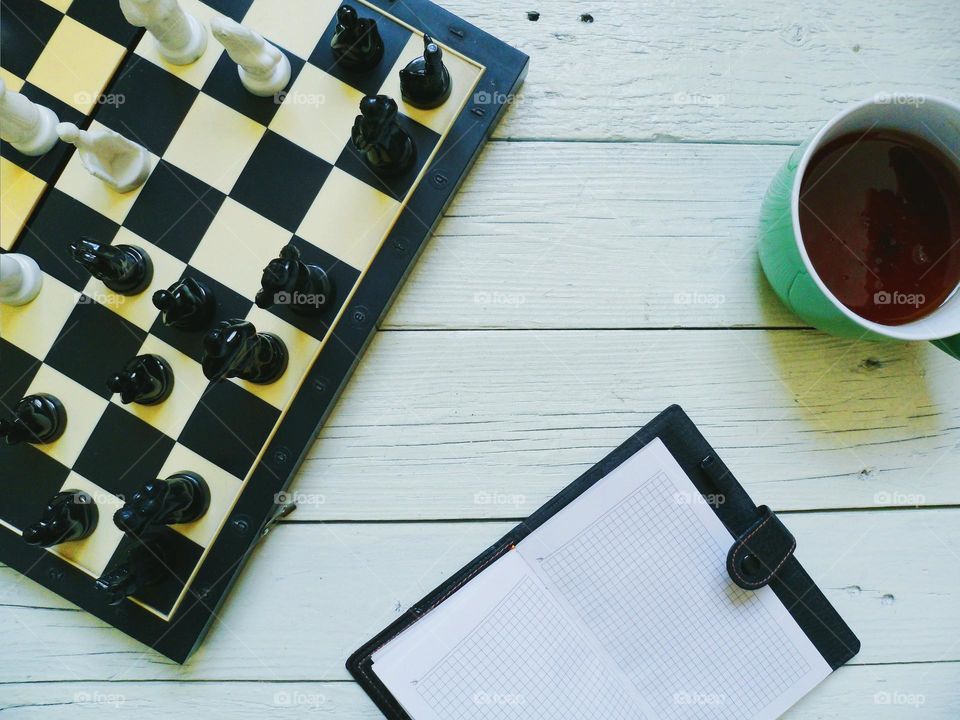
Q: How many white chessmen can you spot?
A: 5